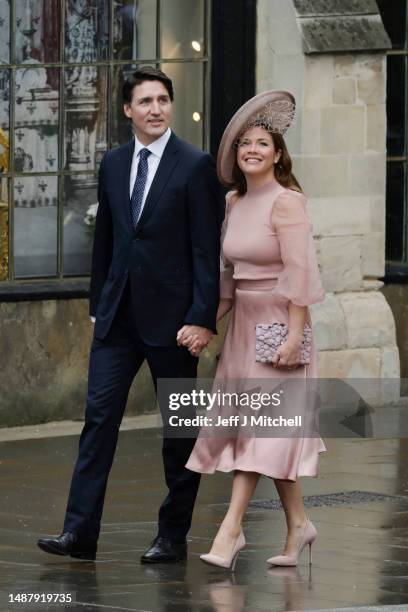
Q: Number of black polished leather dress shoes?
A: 2